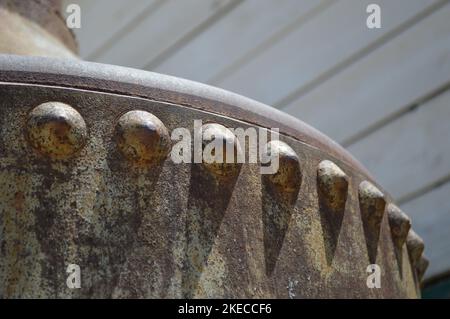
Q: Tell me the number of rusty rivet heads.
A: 9